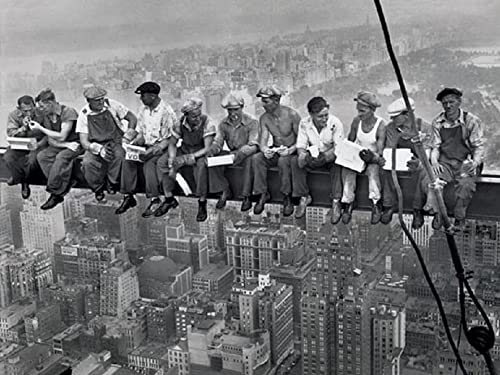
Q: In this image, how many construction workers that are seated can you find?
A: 11